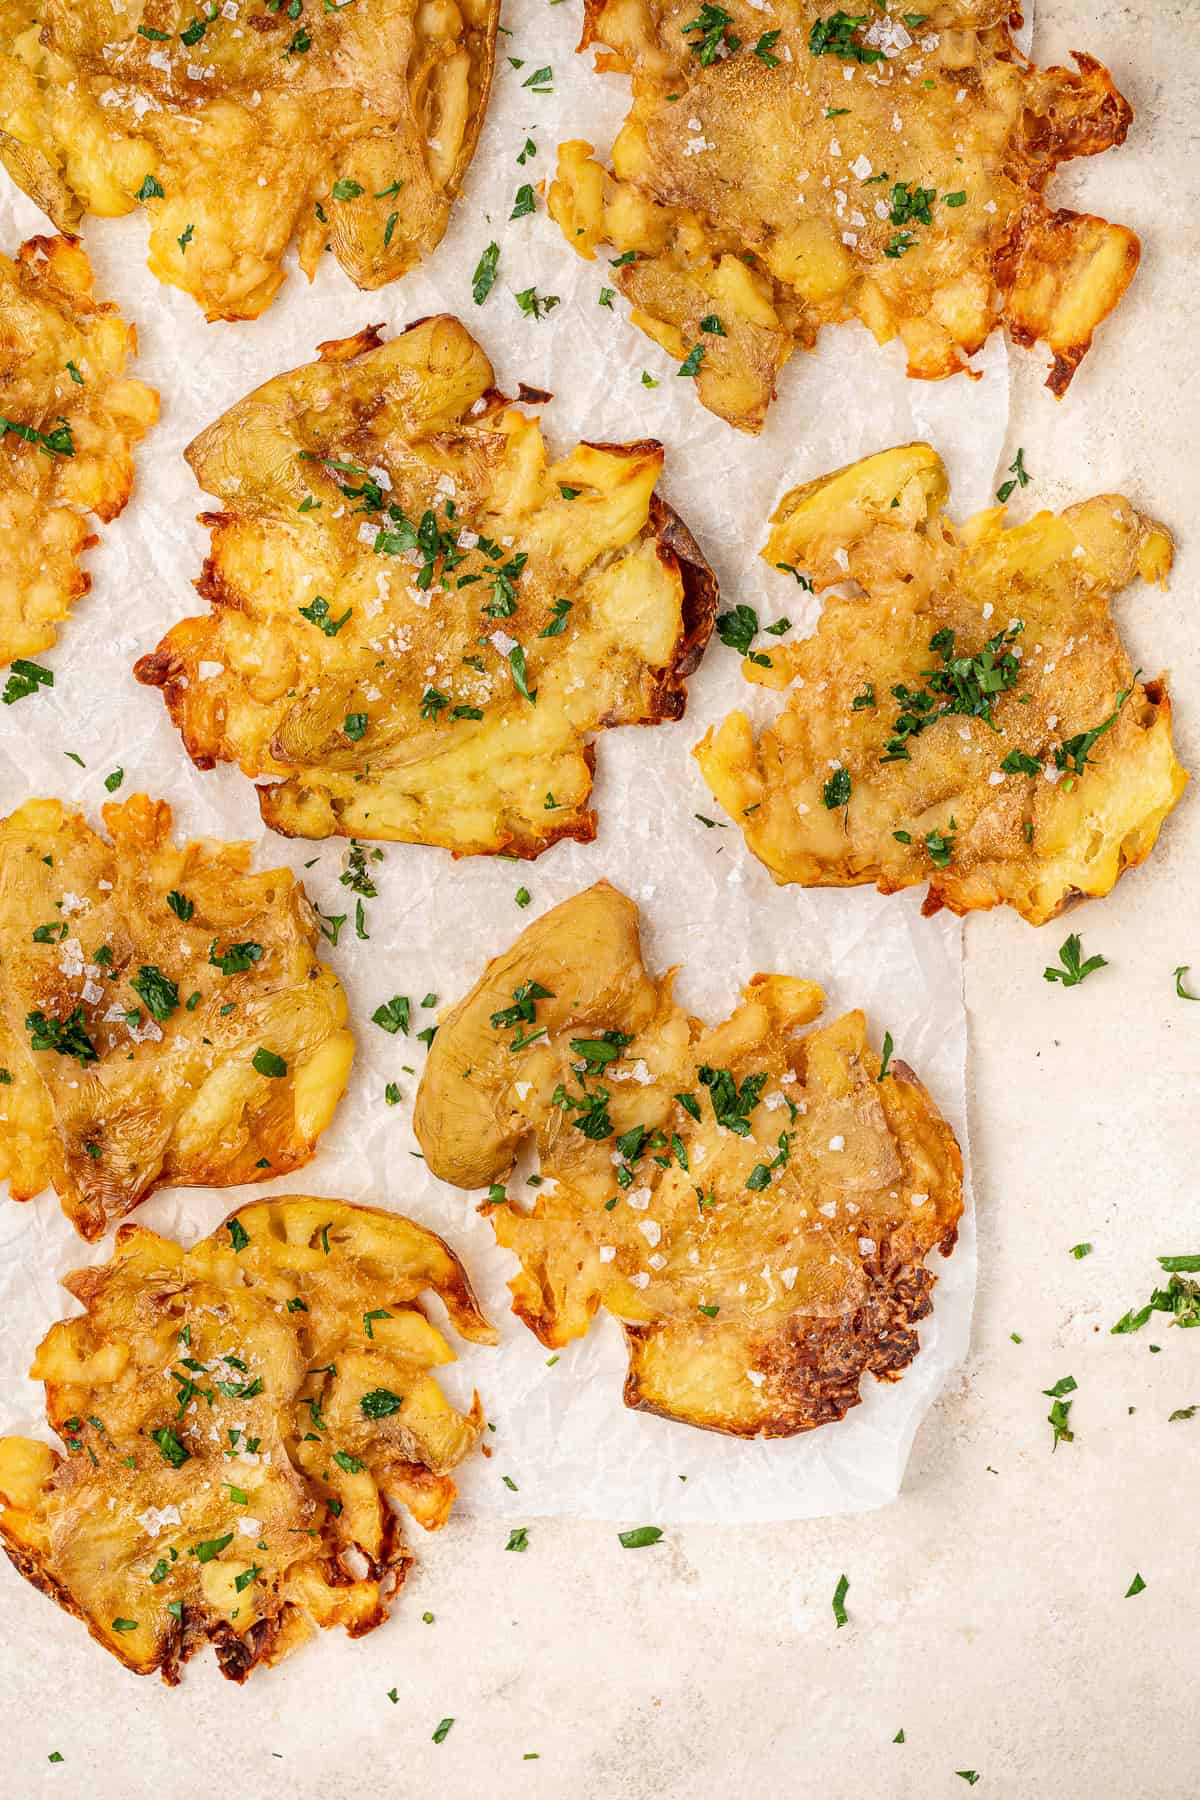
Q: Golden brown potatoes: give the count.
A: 8